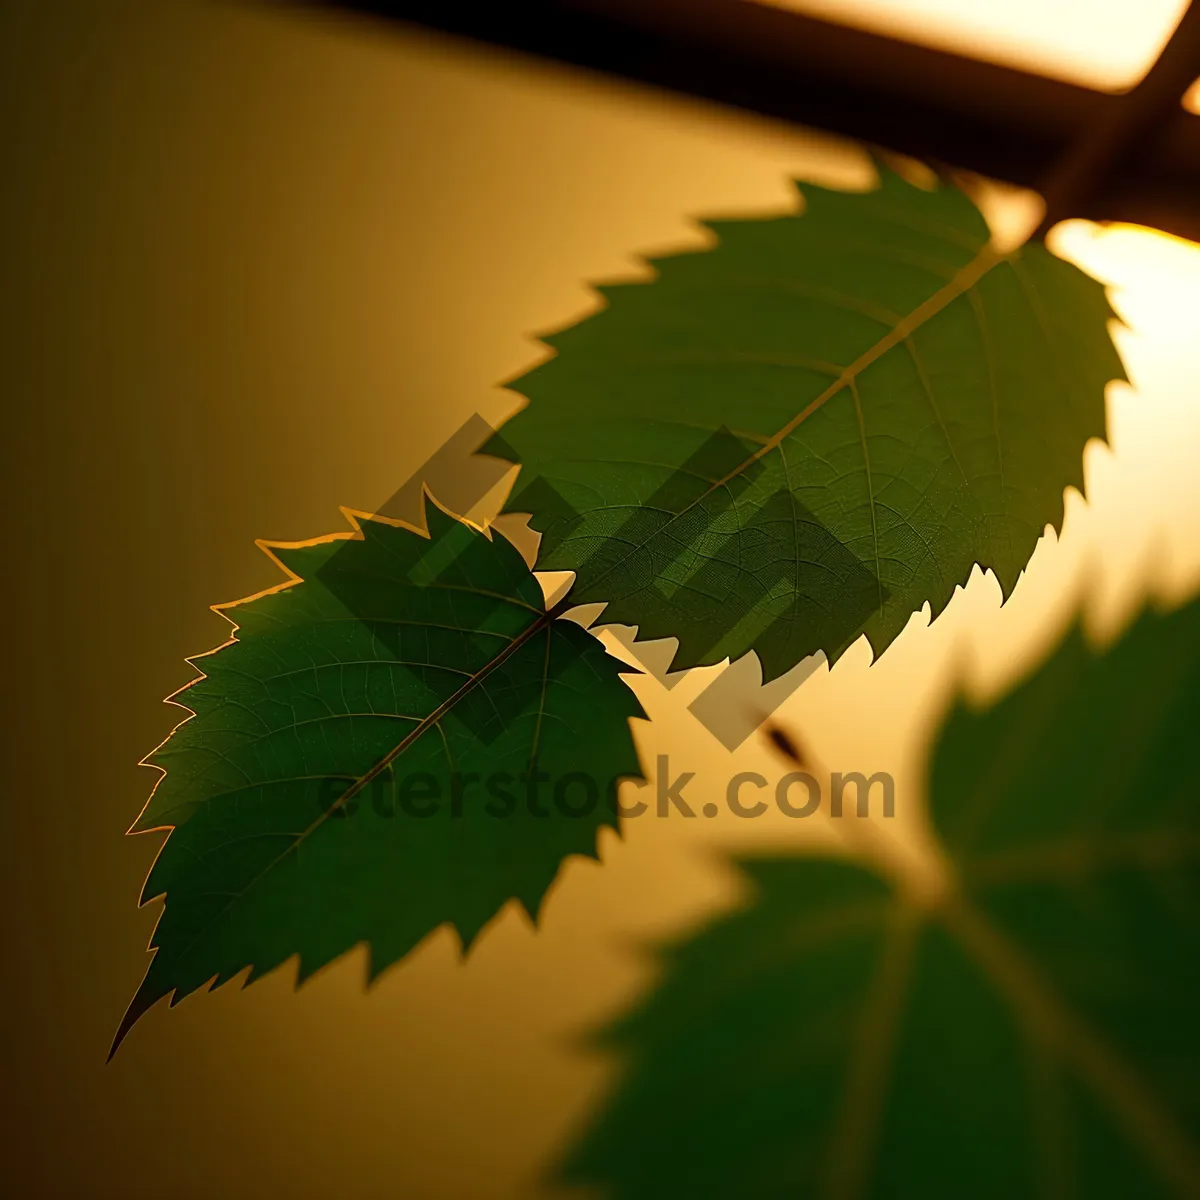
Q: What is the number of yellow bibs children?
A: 0